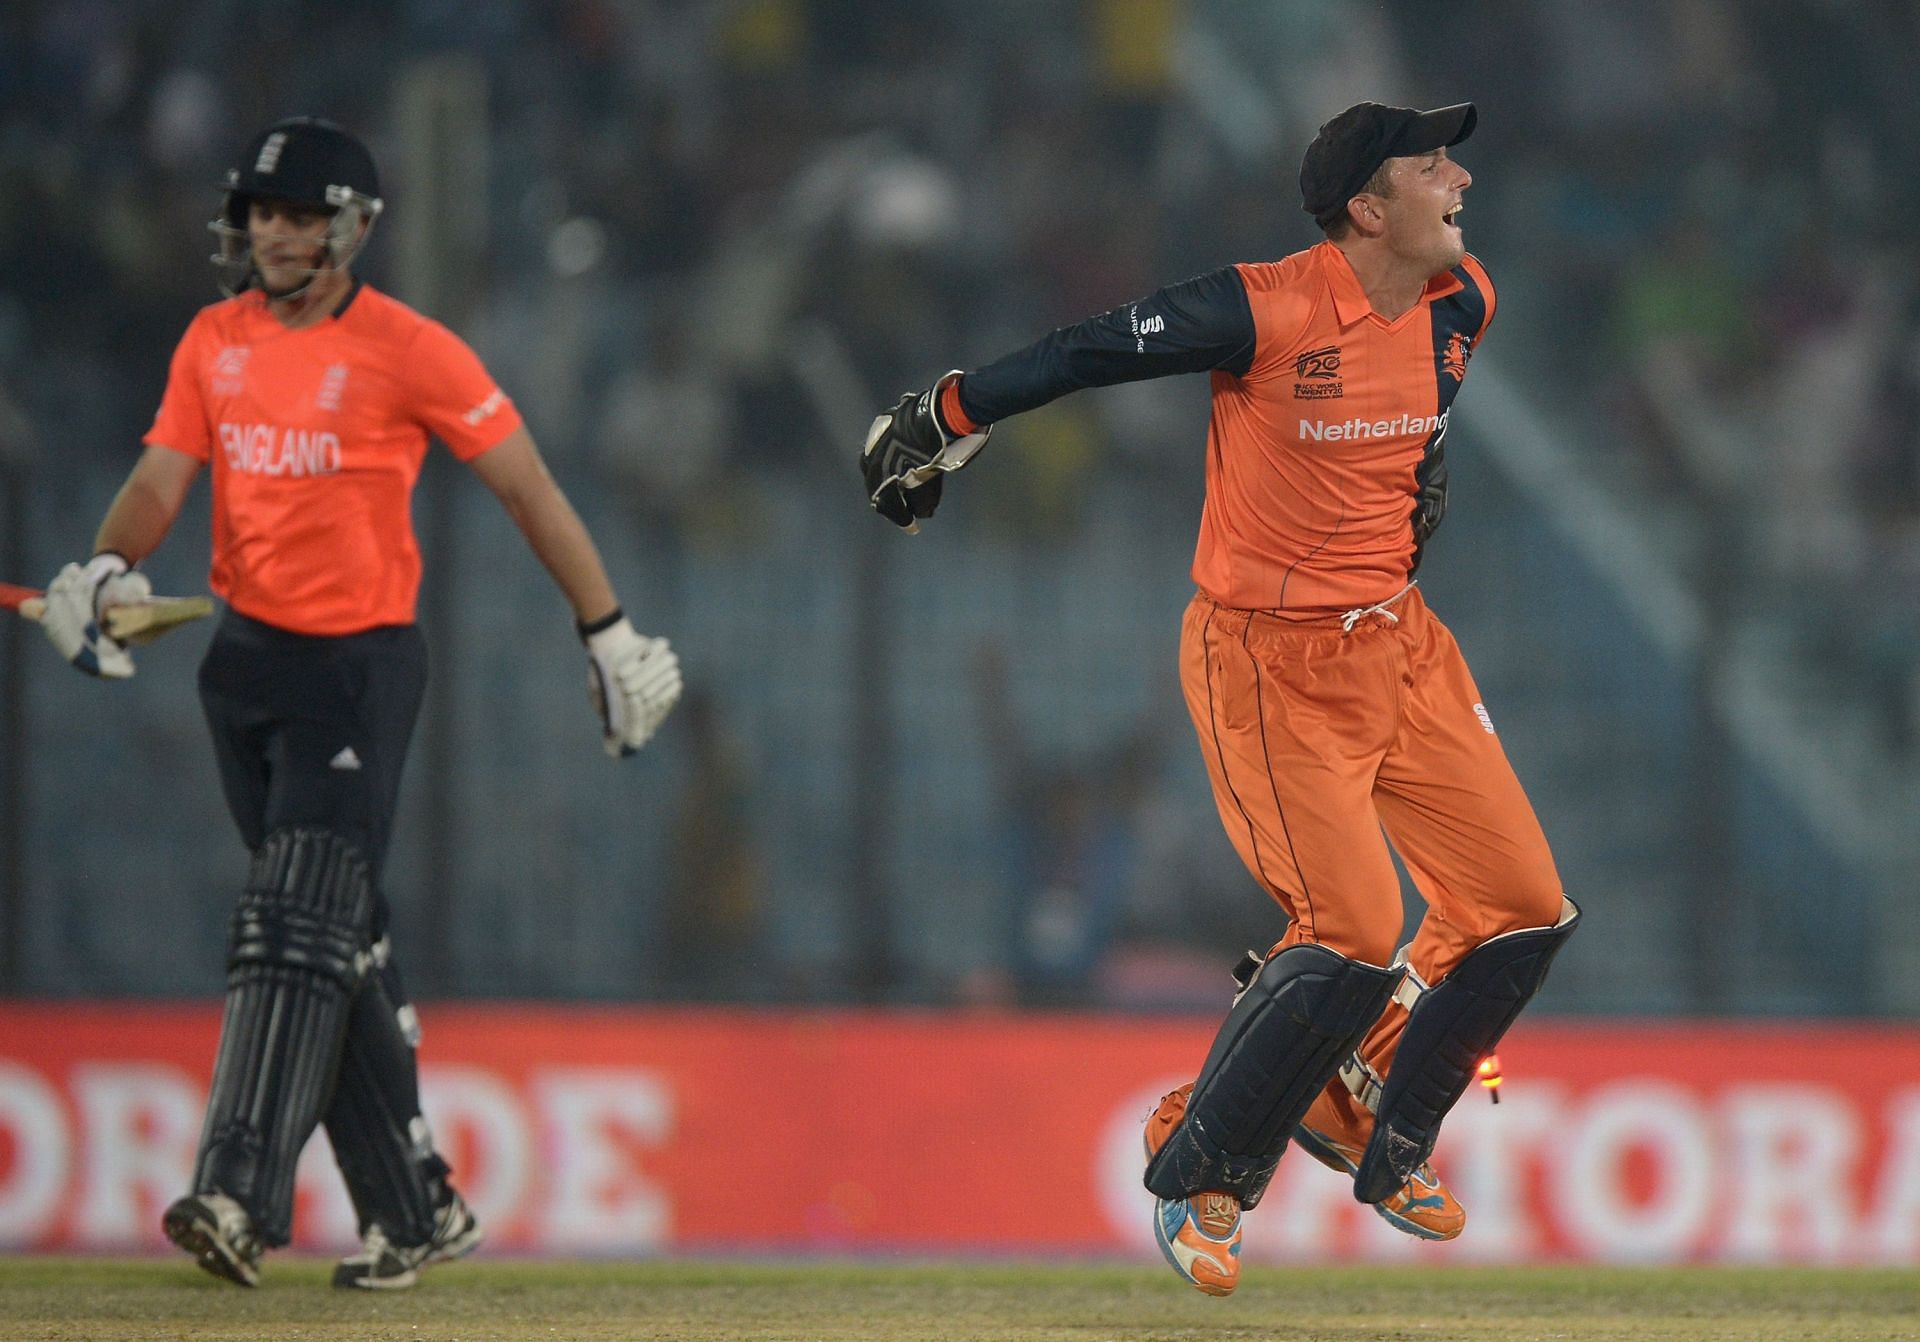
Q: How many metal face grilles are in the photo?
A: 1